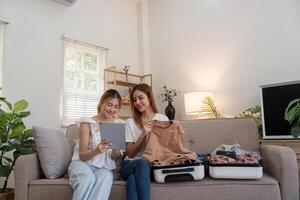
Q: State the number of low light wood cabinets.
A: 1